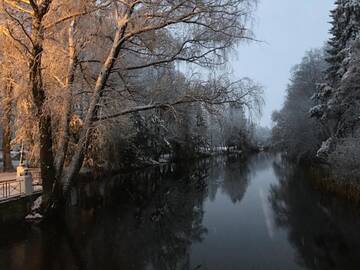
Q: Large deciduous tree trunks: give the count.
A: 3